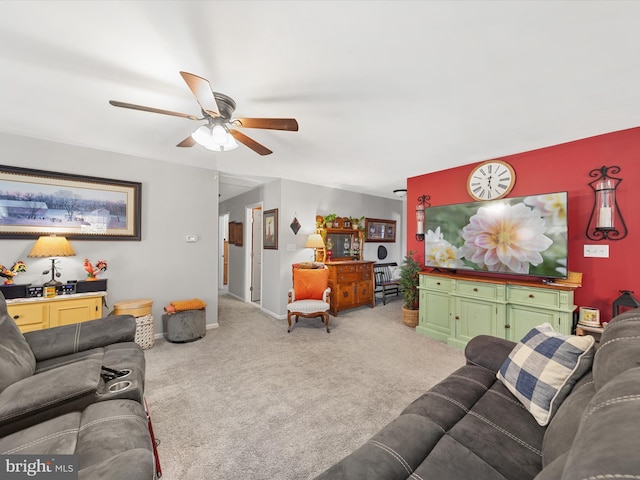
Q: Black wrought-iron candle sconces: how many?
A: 2